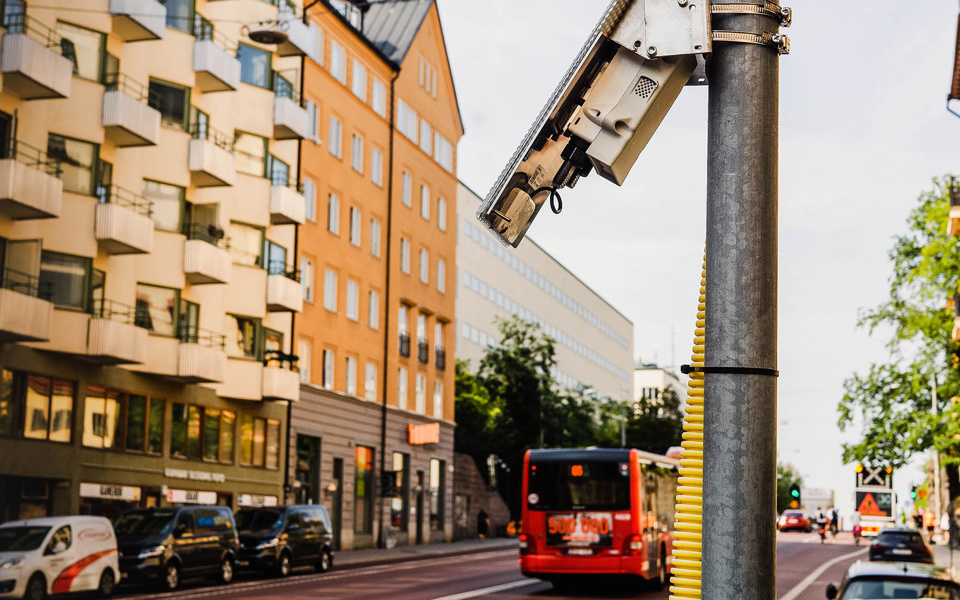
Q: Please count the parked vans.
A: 3